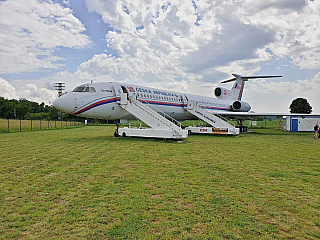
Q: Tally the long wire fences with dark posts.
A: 1